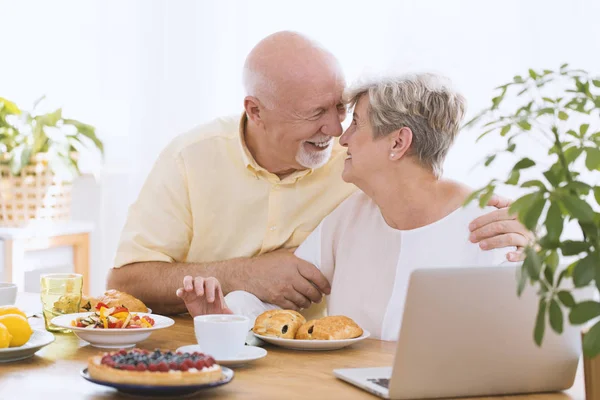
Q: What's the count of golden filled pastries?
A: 2